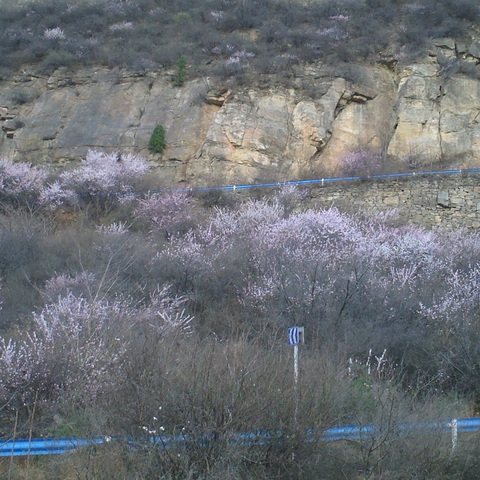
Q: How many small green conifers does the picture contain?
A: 2